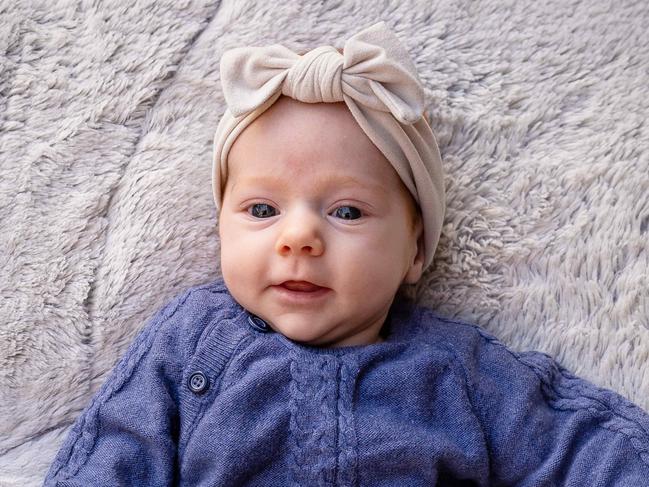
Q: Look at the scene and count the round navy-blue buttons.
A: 2